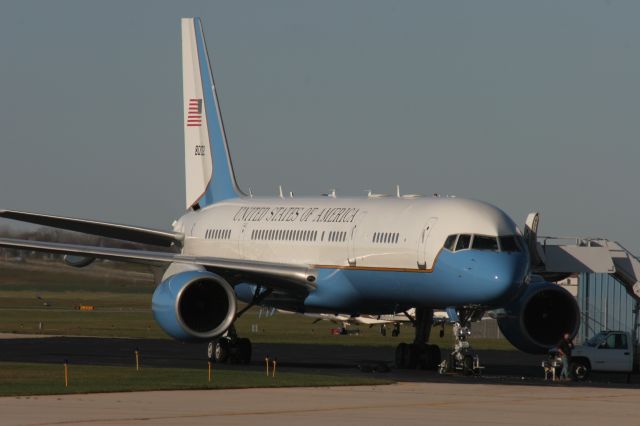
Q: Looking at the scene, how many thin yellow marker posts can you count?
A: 5